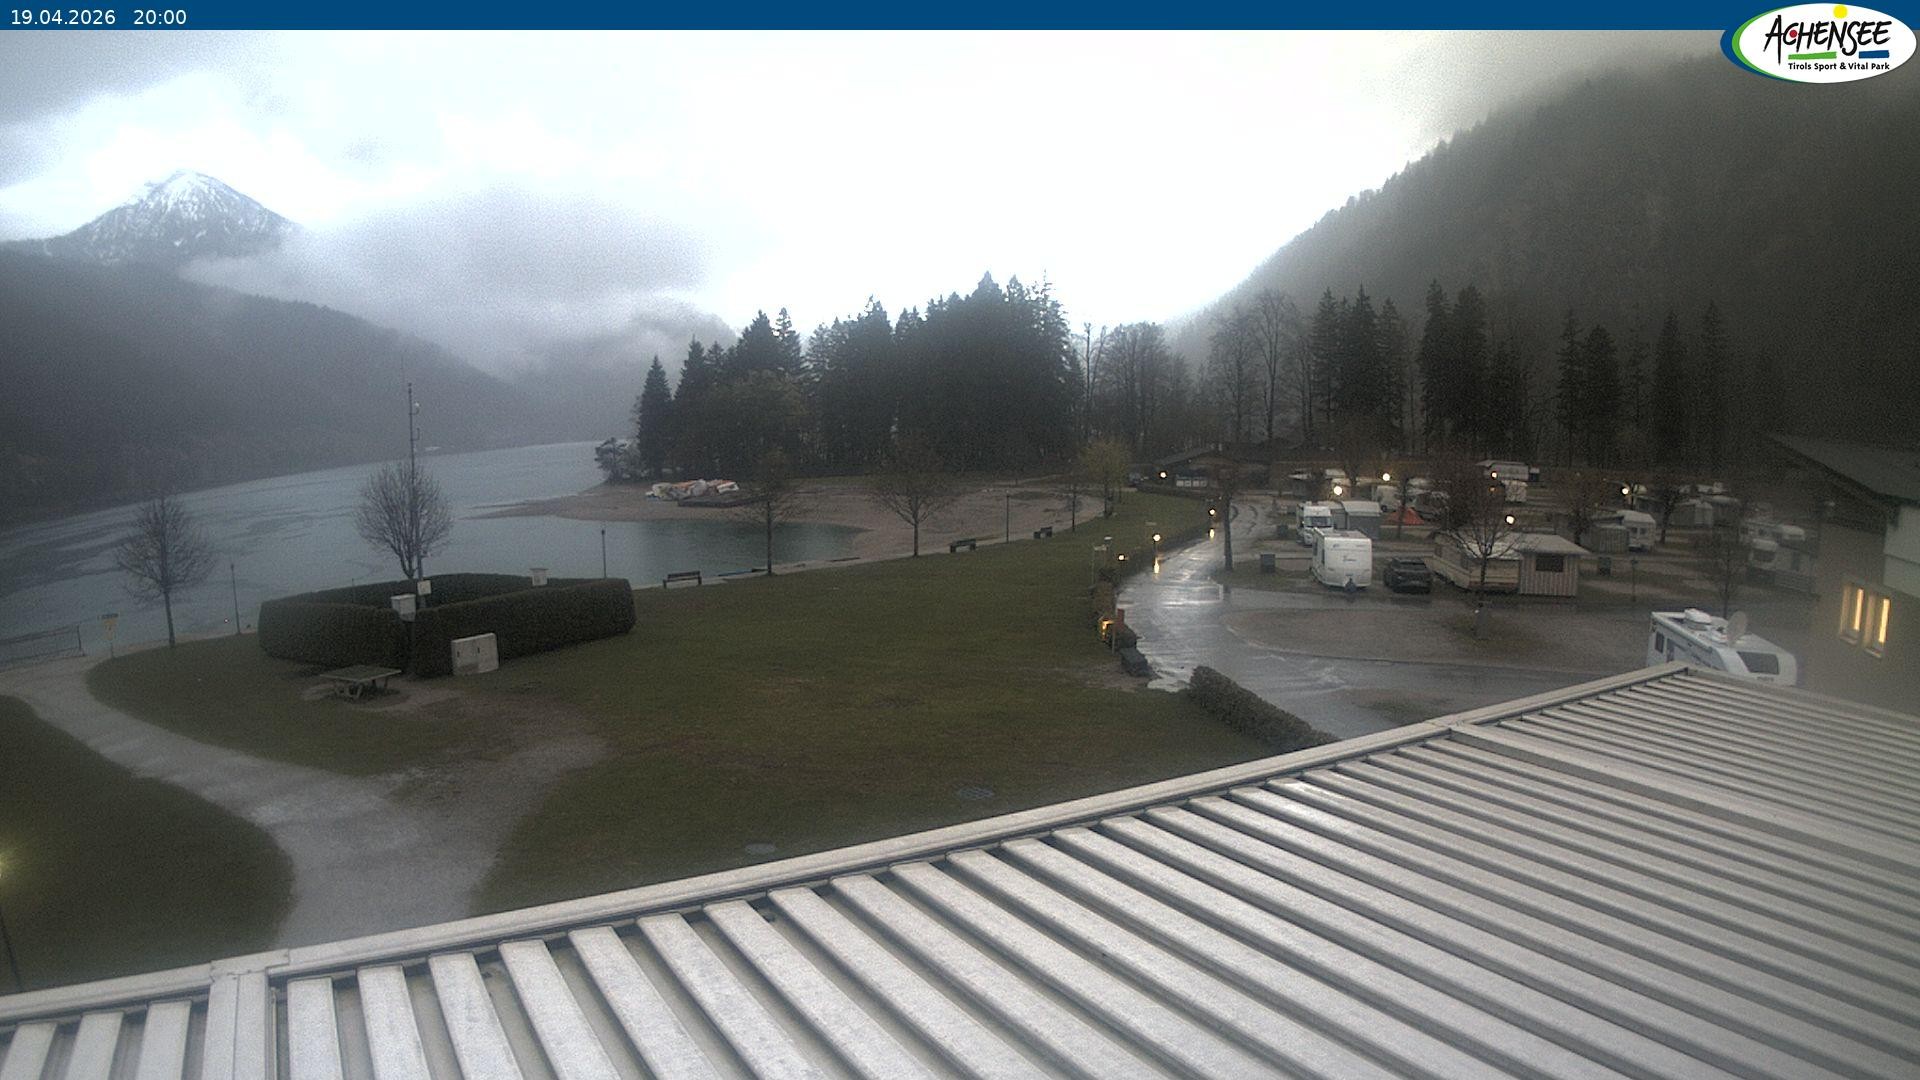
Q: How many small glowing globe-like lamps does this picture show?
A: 9